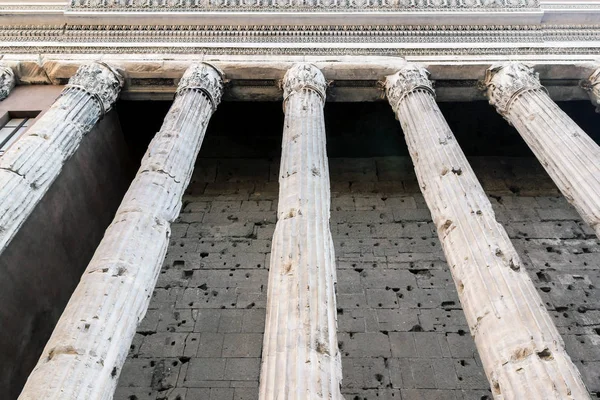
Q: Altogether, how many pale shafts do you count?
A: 5